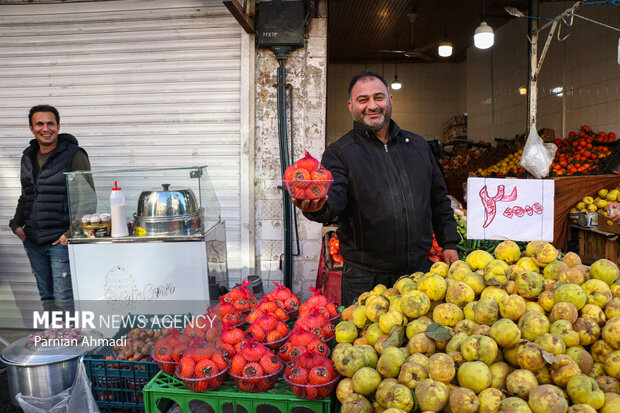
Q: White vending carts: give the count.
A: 1